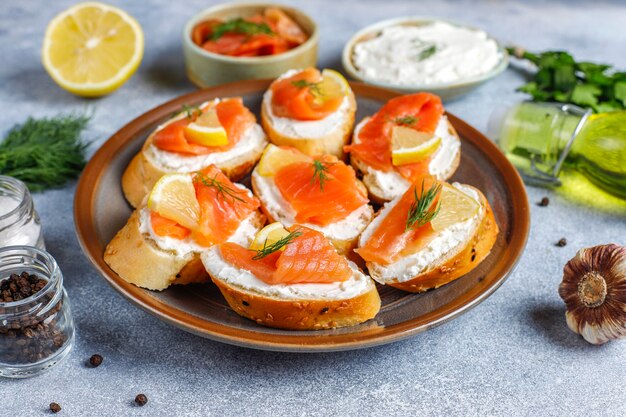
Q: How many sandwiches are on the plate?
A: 7